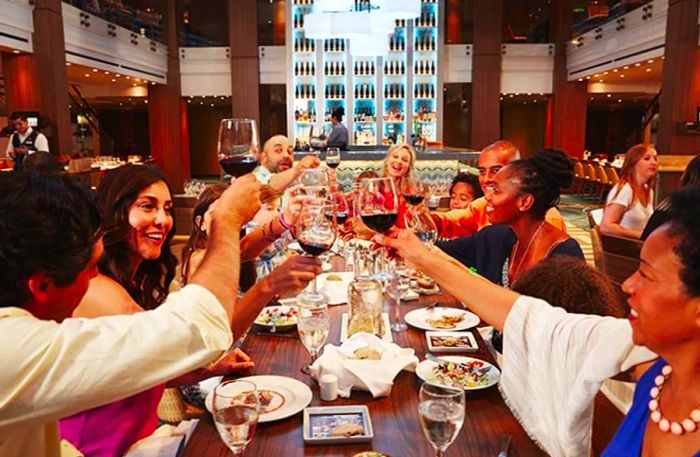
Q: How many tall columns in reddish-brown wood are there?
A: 6